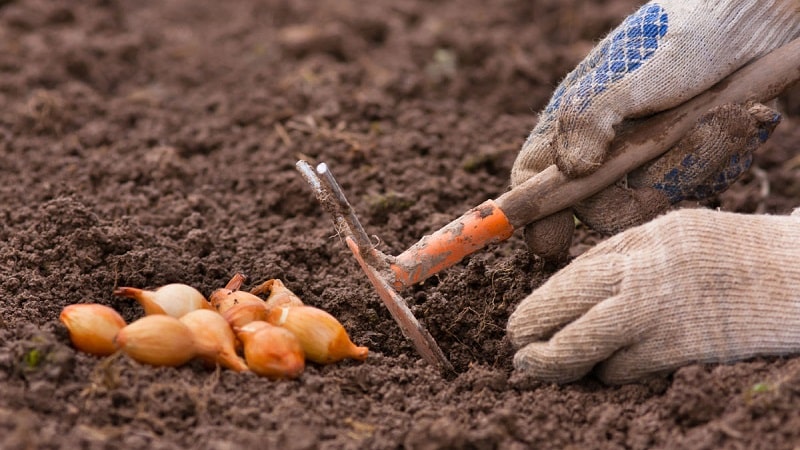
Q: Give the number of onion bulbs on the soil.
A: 8